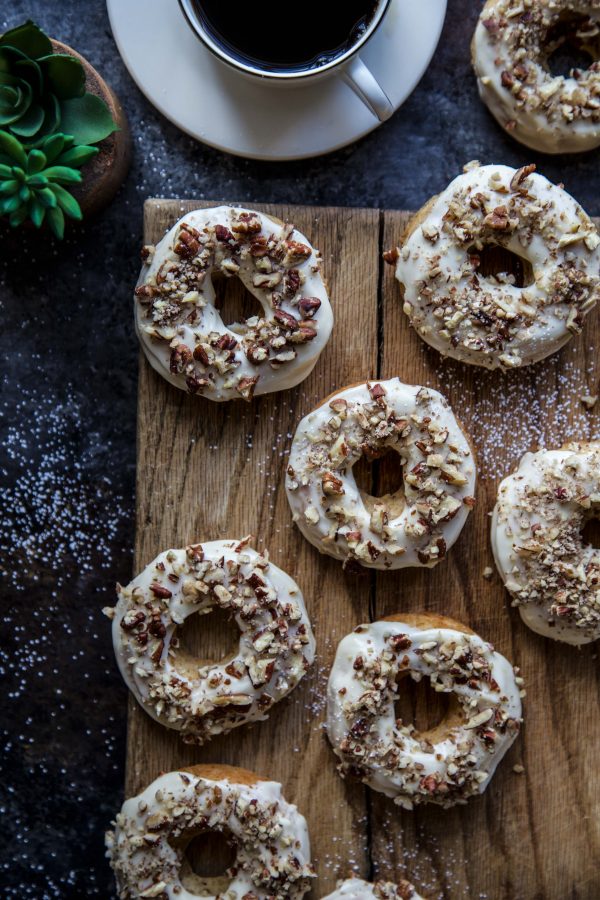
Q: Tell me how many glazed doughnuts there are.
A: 9